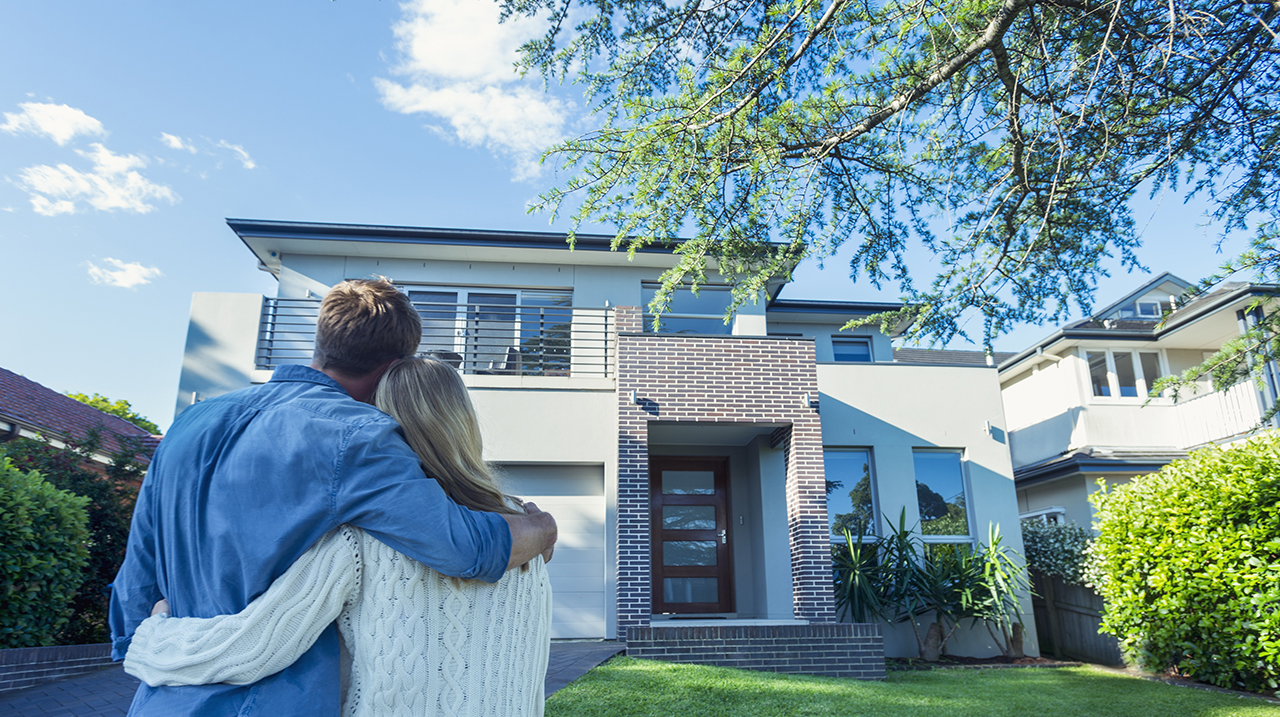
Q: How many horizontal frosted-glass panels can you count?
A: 4